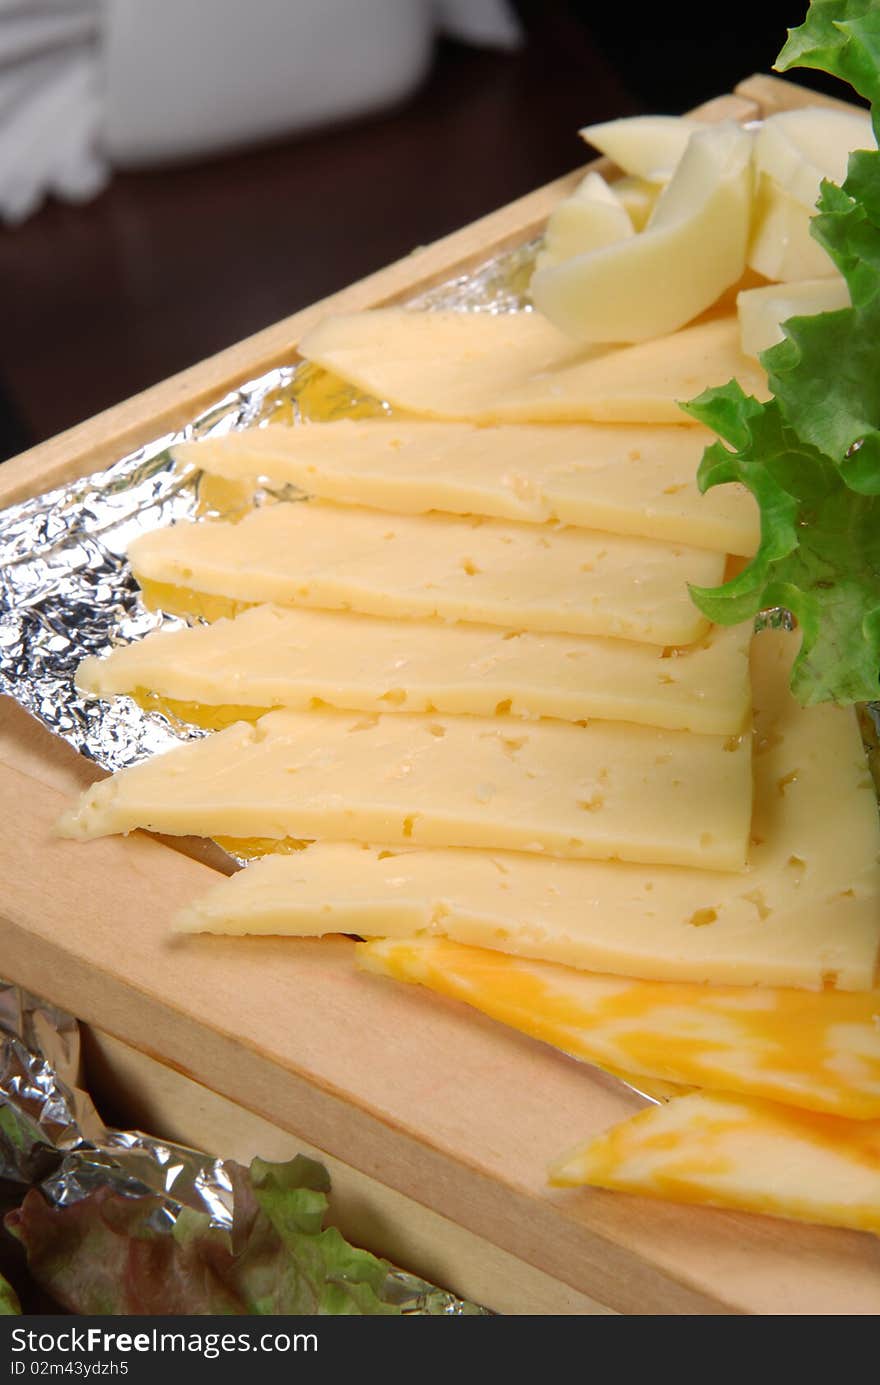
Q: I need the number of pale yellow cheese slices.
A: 6